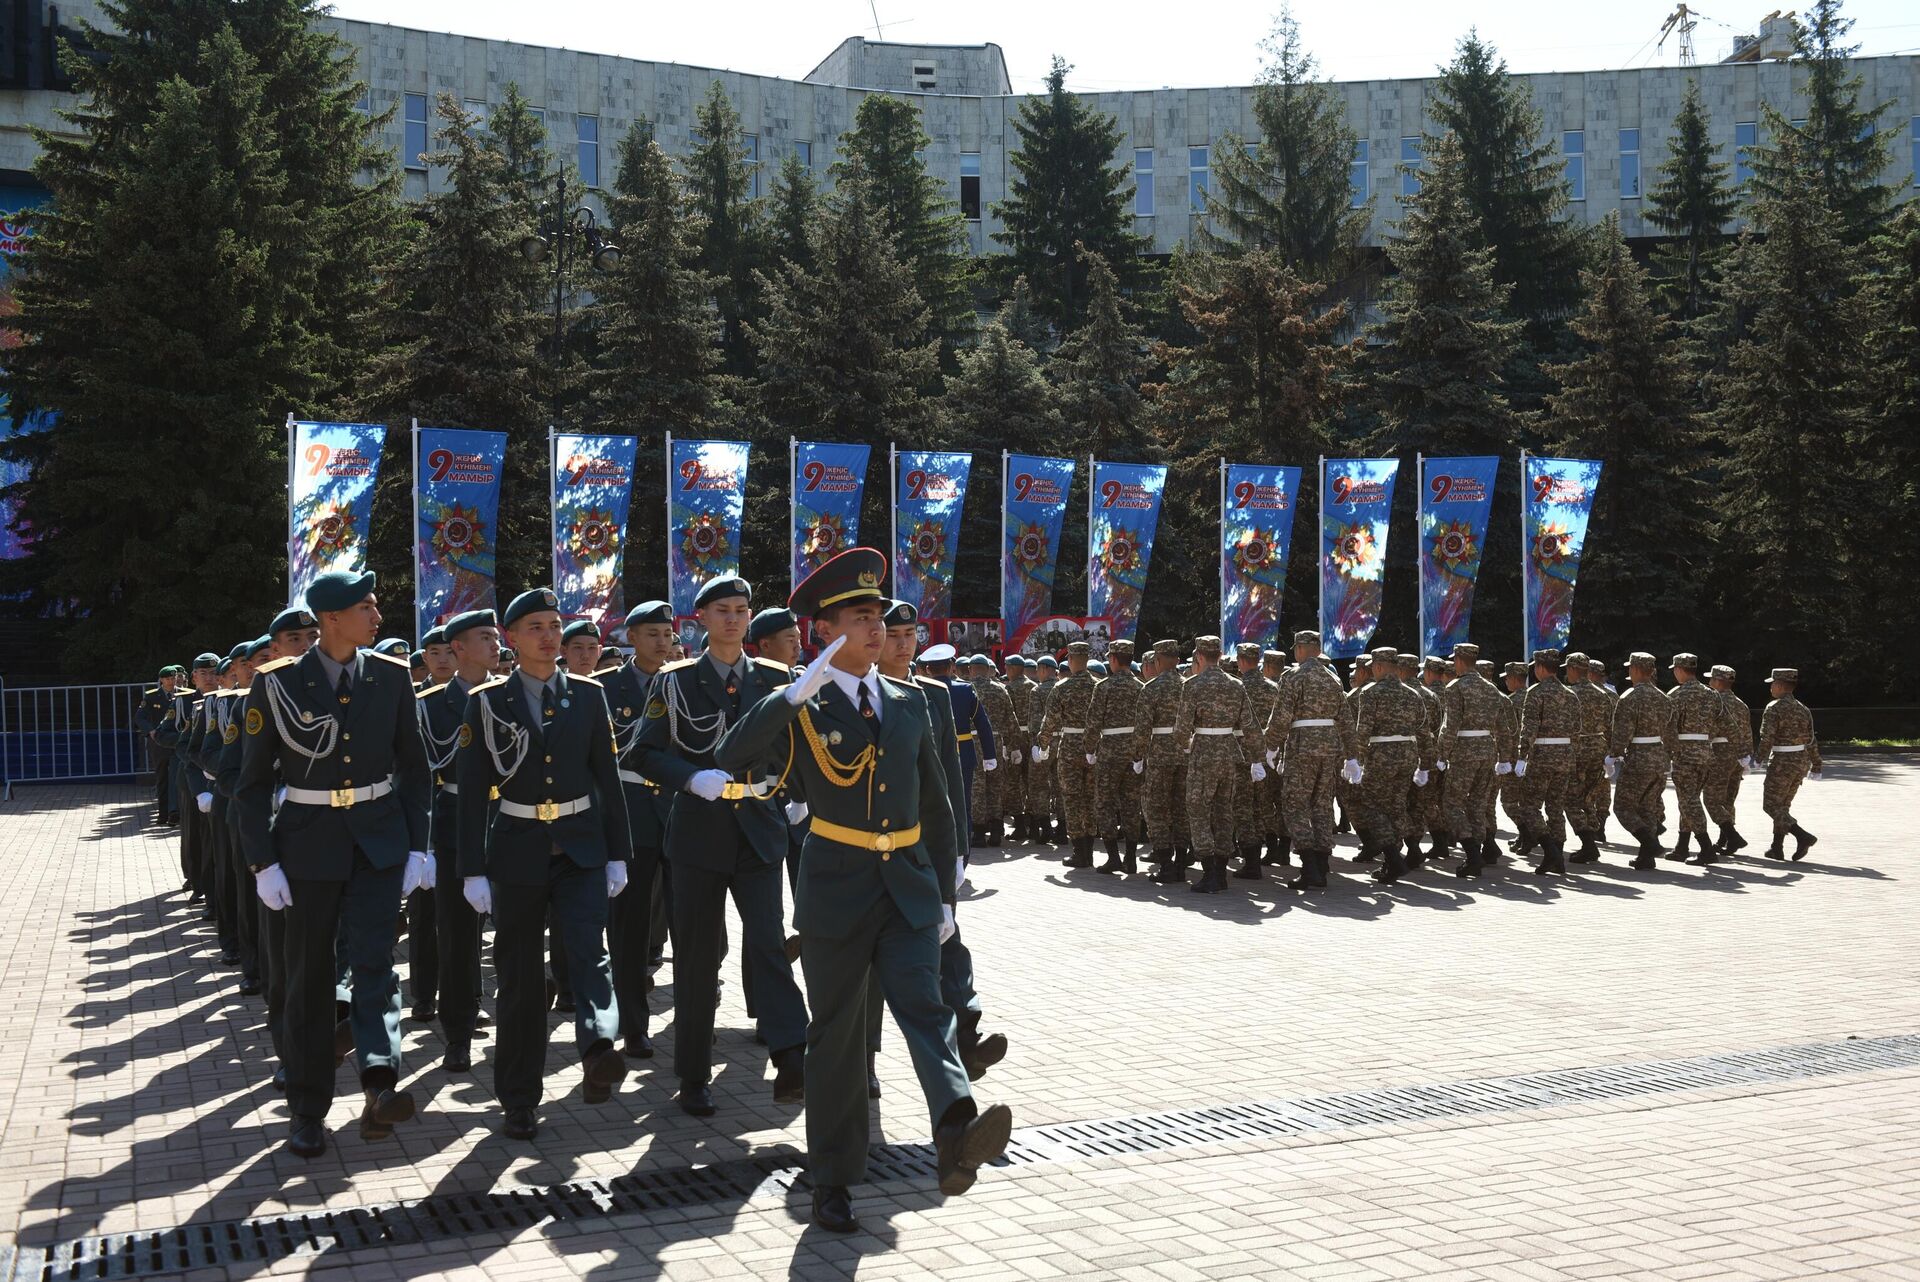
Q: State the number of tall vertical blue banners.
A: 12